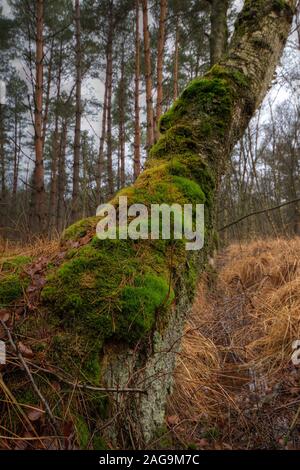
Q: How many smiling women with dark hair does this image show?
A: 0